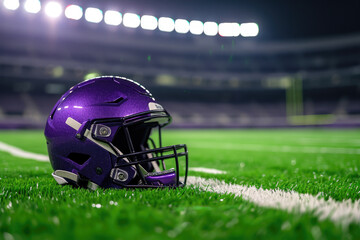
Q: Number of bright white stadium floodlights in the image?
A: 14